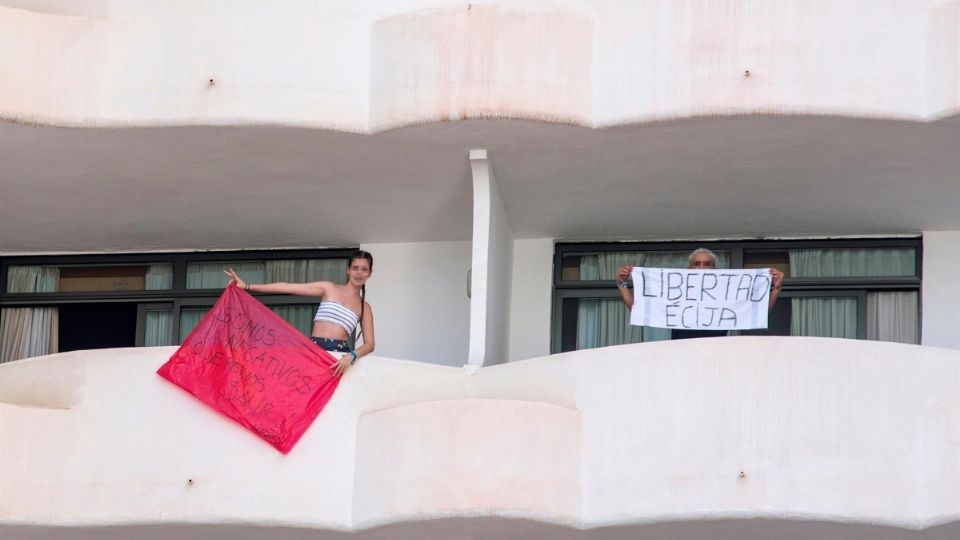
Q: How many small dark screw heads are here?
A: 4